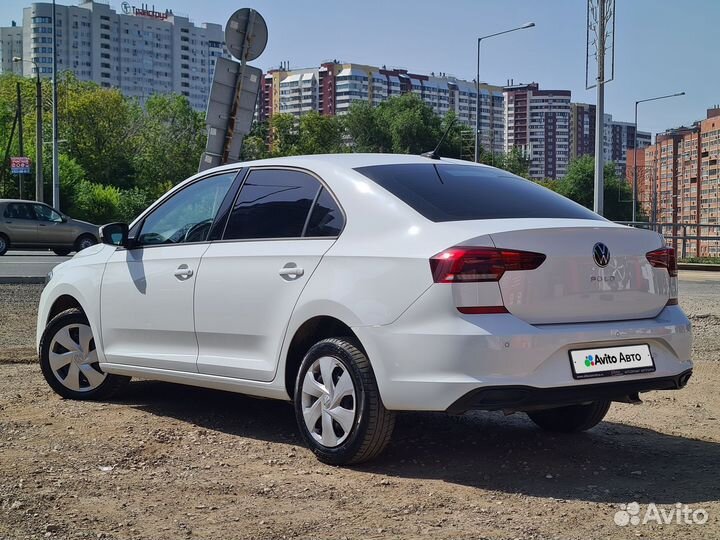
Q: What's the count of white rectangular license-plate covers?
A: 1